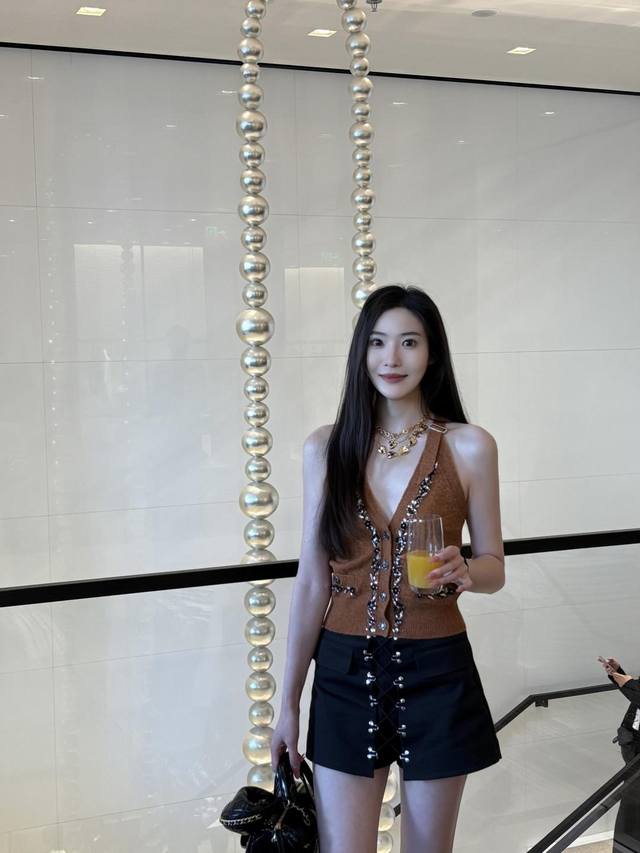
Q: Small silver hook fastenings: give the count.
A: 10